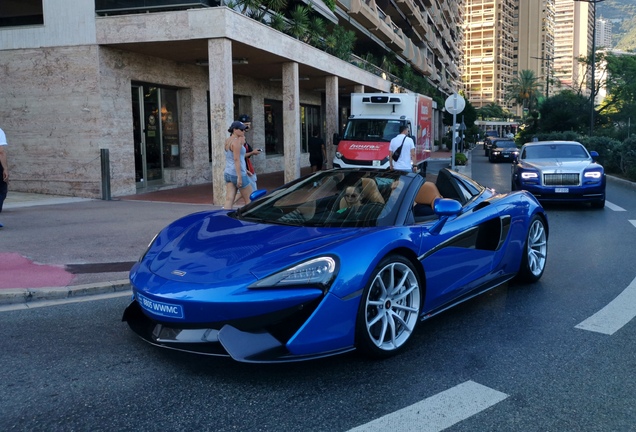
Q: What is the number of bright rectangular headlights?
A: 2